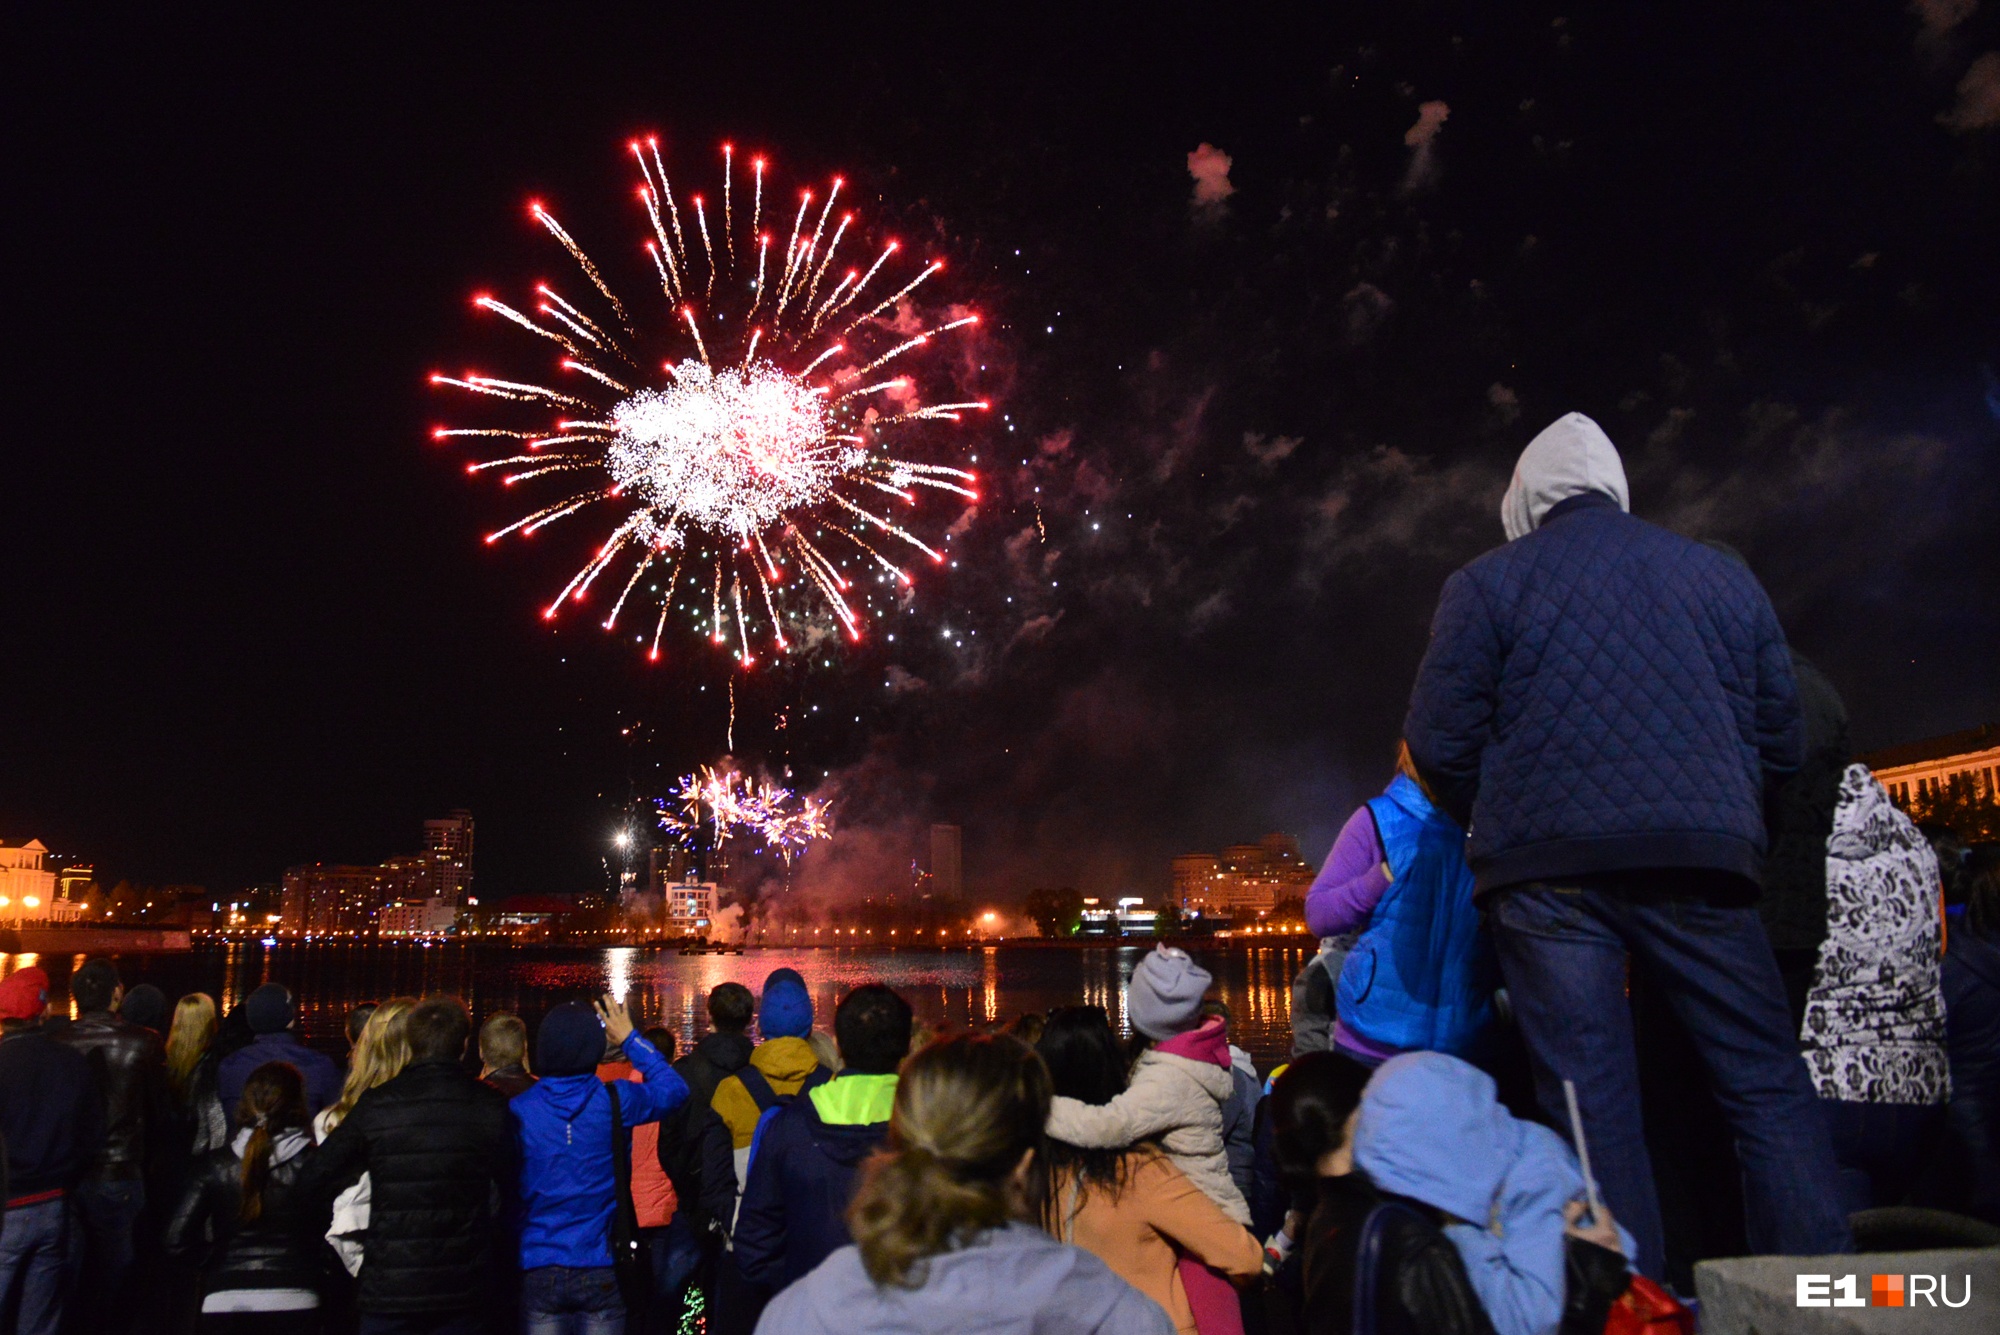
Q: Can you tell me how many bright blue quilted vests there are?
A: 1